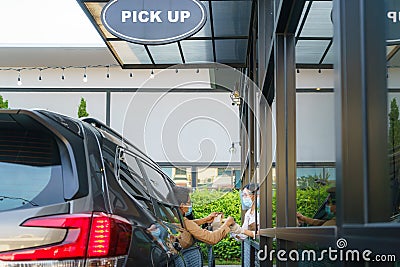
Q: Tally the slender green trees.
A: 3